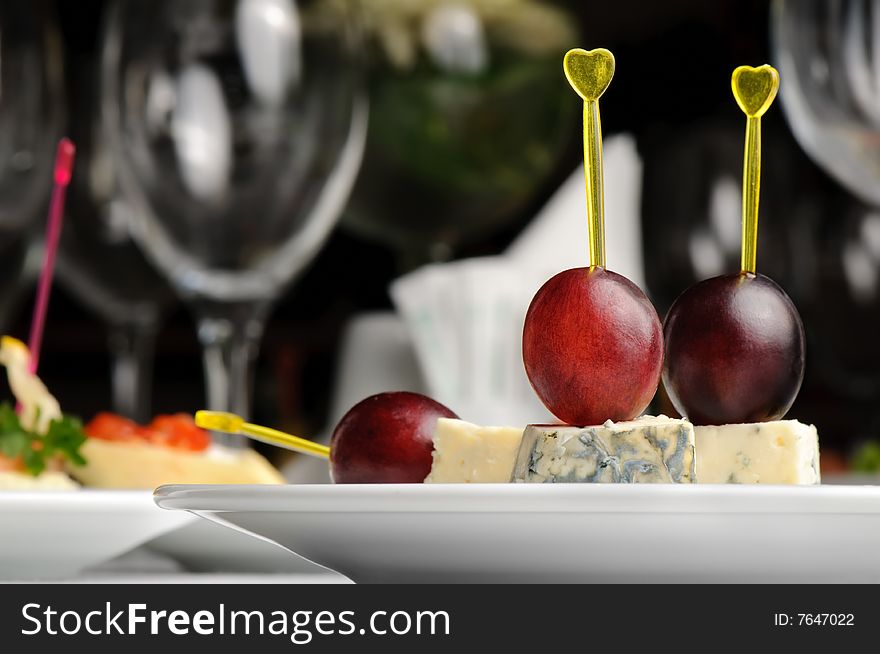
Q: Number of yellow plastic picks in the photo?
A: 3